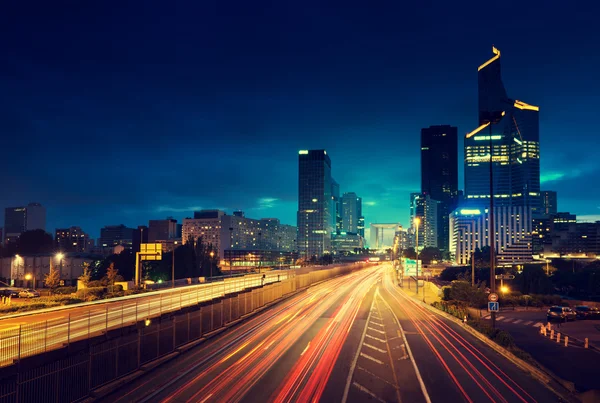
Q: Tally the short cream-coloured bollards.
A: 7